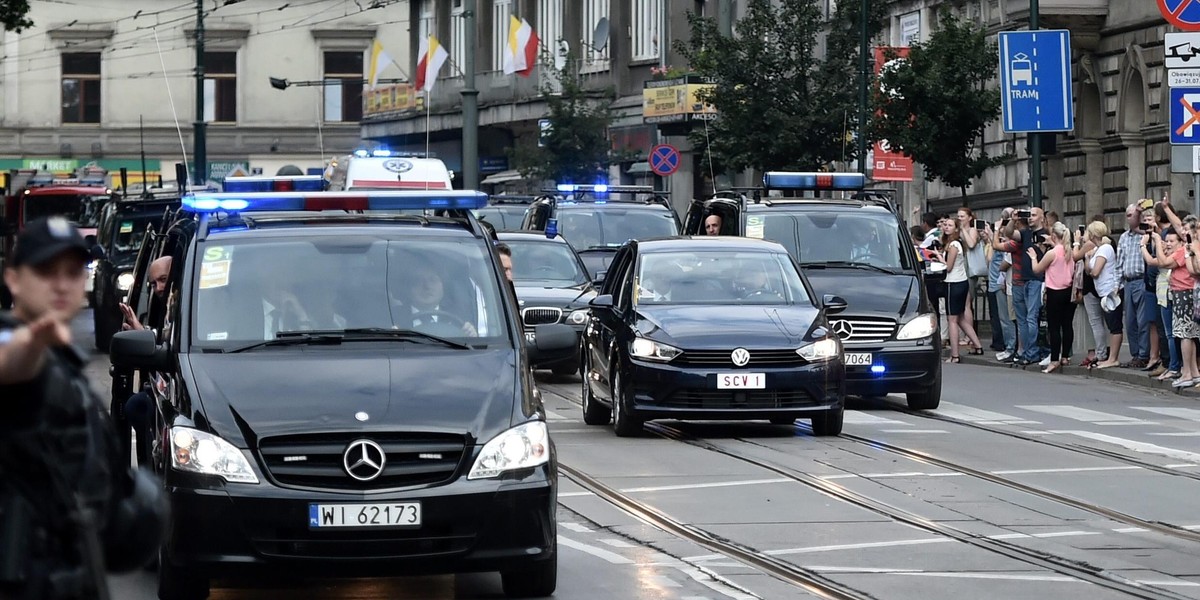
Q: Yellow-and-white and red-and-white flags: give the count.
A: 5